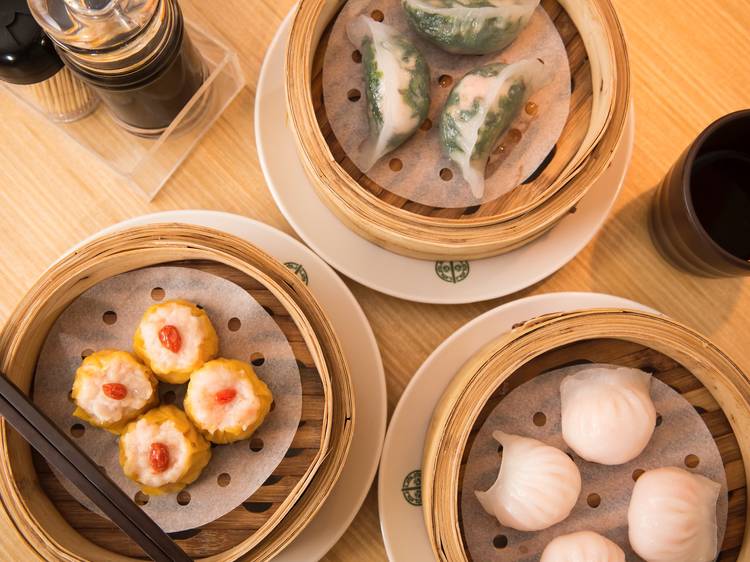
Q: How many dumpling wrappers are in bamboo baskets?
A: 11